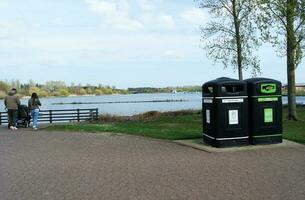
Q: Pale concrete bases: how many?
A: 1